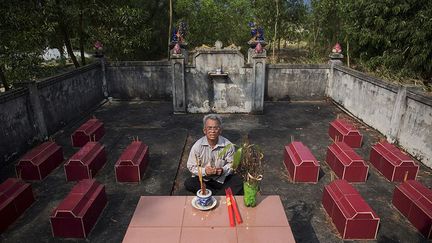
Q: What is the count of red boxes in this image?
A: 12